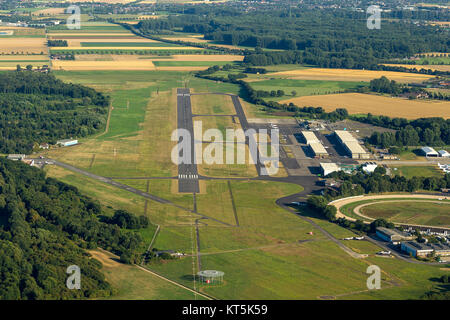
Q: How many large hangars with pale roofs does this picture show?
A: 2